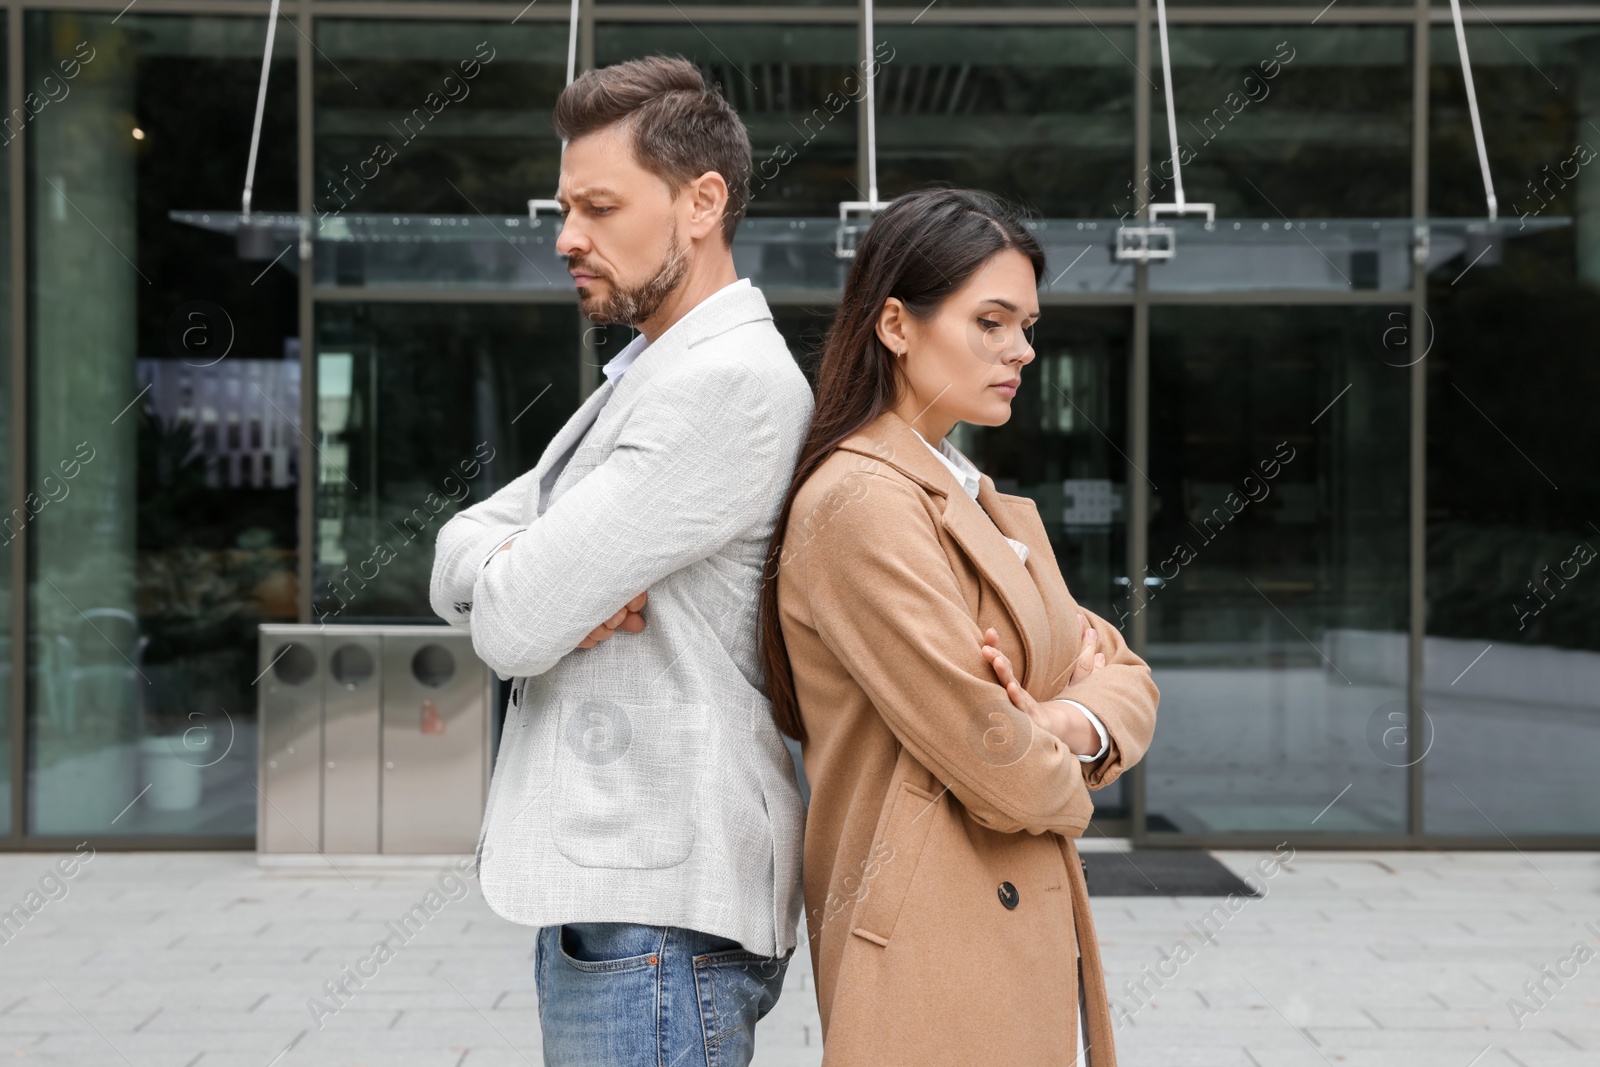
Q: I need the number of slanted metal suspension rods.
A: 5